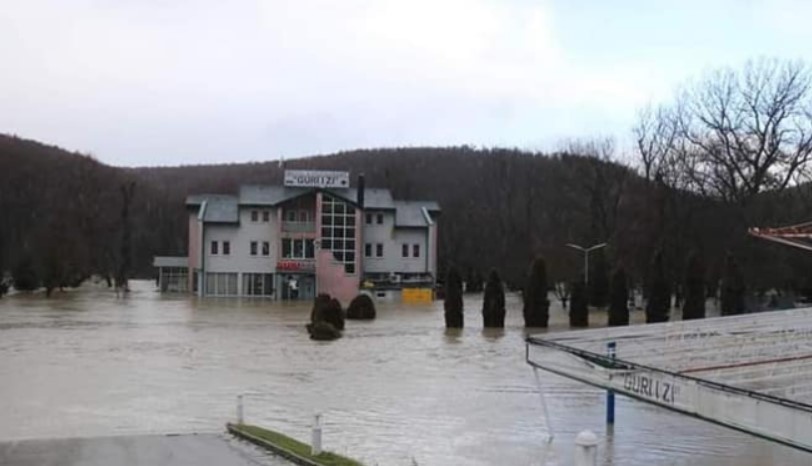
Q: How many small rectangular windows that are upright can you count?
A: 12